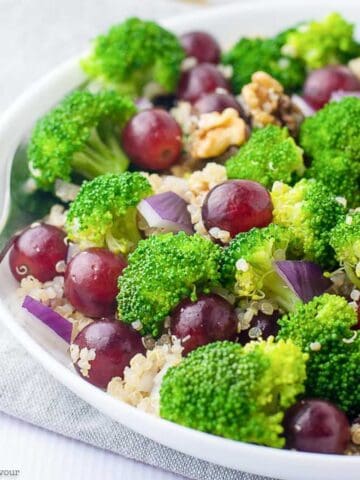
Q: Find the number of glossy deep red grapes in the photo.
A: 11